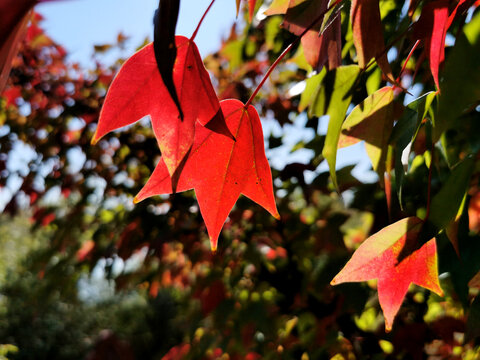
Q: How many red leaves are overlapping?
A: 2